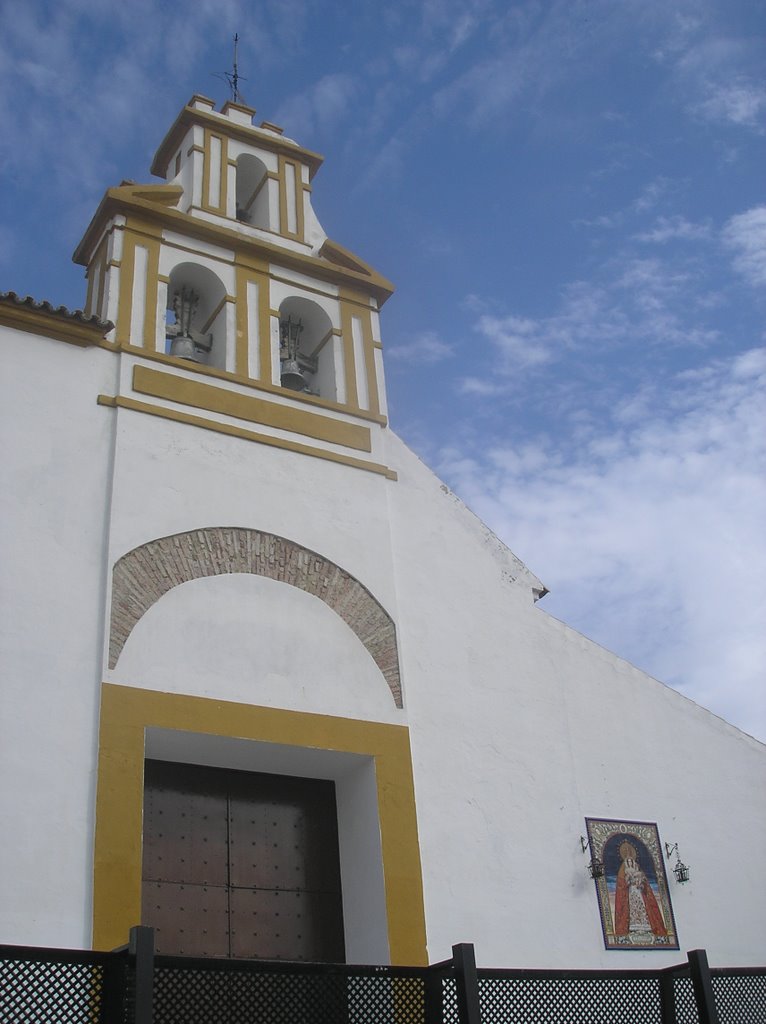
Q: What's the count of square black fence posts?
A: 3